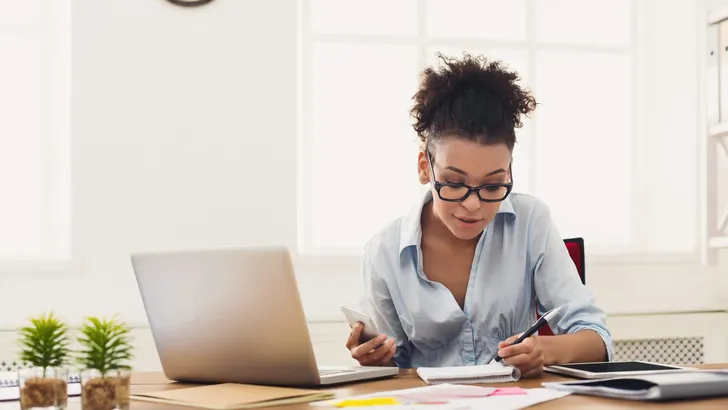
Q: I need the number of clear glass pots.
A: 2